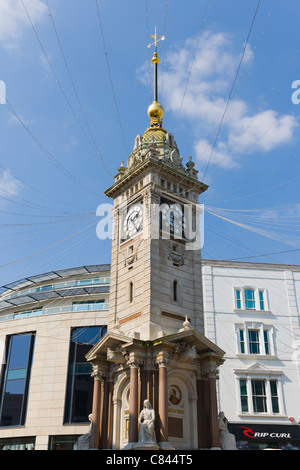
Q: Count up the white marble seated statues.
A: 3